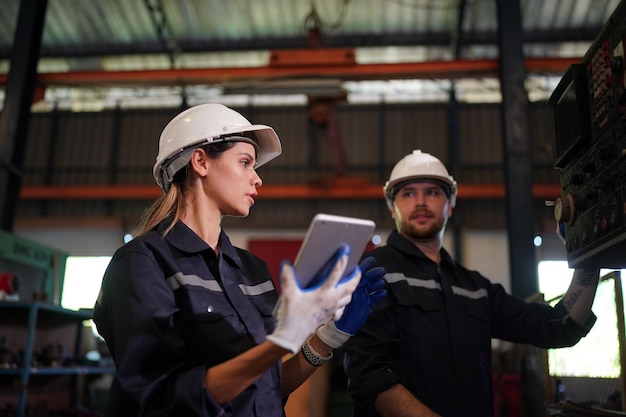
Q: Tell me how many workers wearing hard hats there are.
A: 2